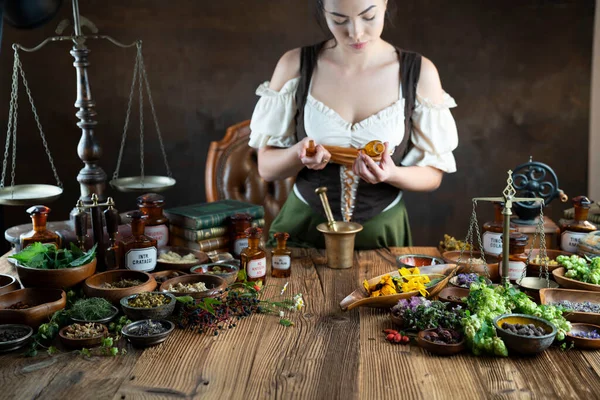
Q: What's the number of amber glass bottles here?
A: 10